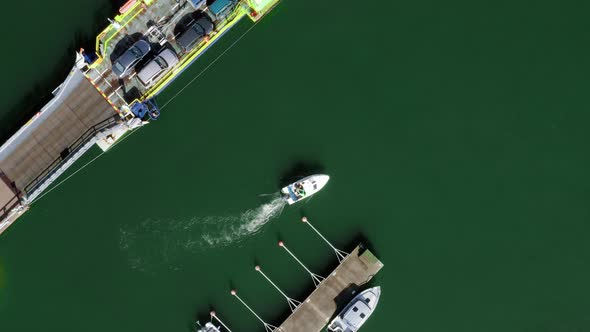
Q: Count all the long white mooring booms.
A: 5